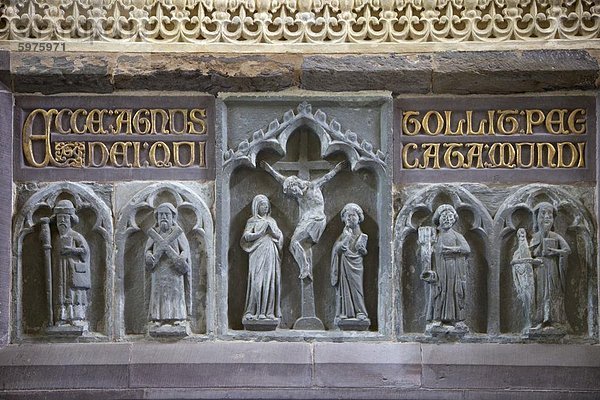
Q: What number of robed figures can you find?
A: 6